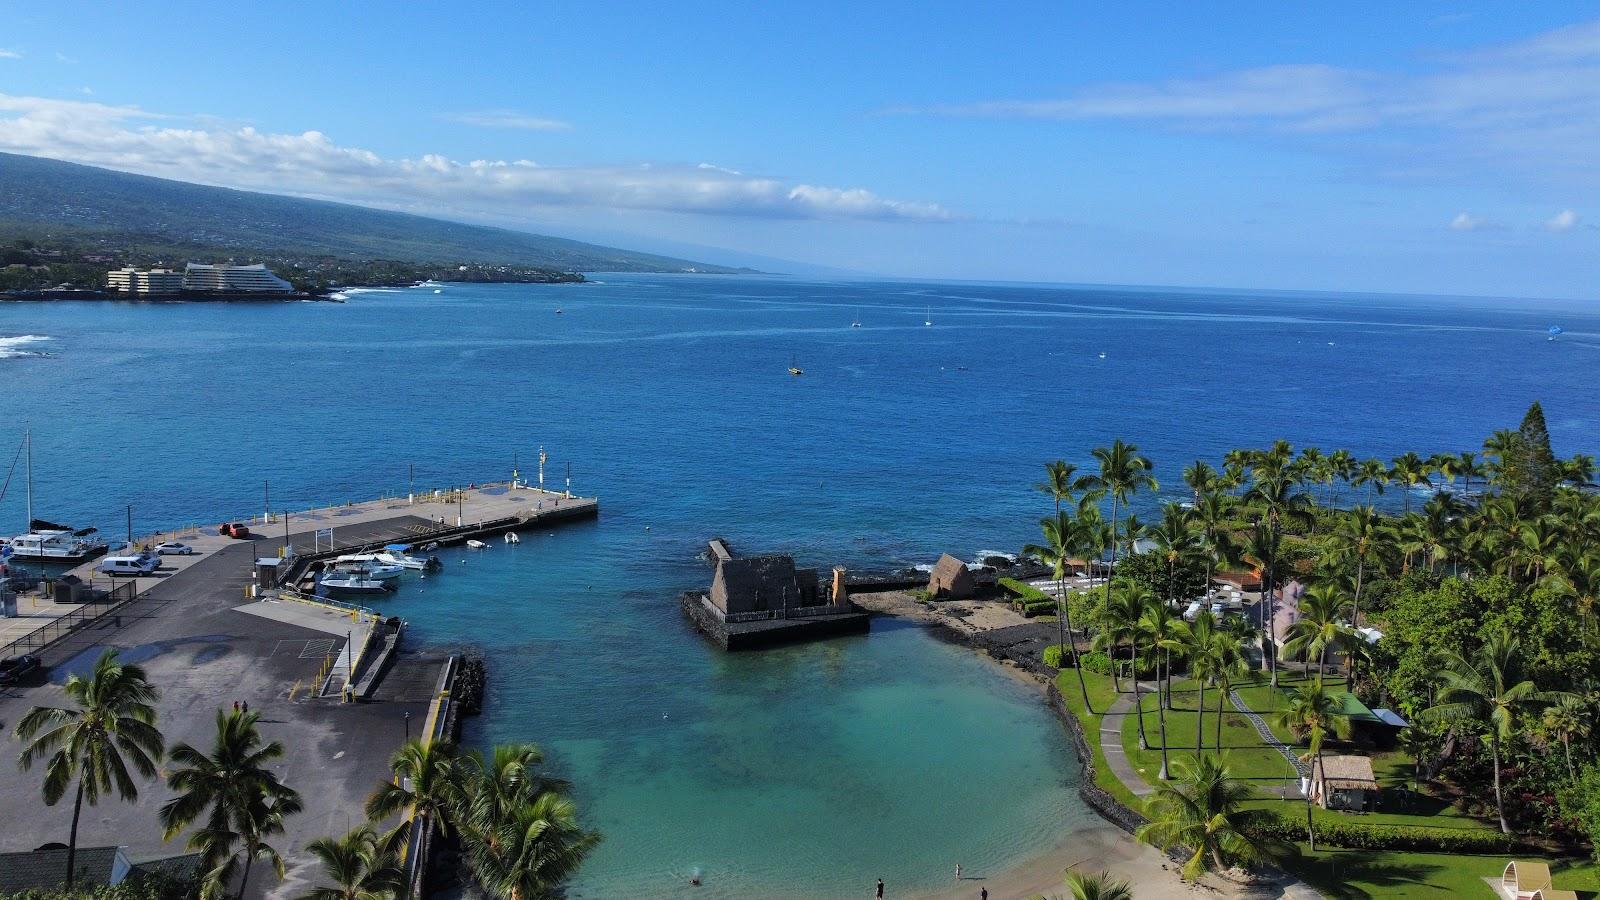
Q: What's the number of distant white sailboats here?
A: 2